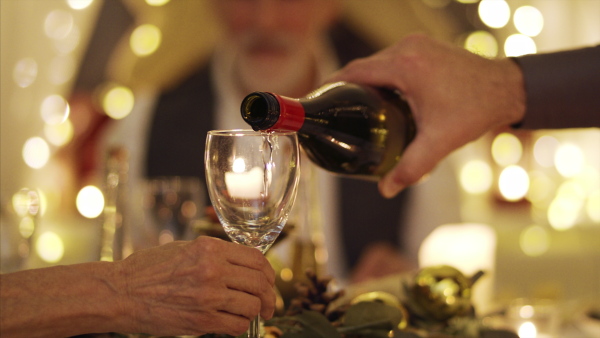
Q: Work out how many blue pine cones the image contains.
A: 0